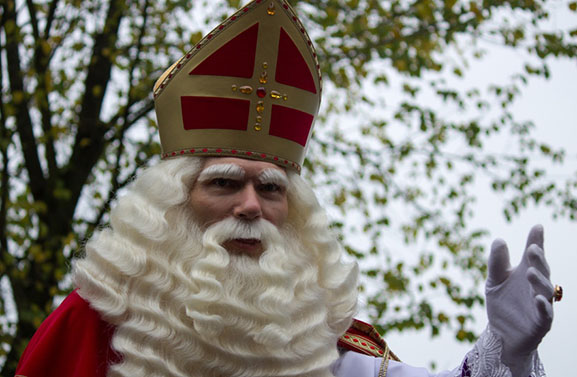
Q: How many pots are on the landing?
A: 0